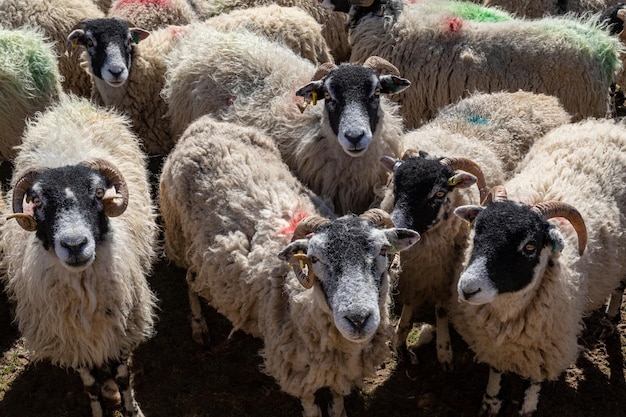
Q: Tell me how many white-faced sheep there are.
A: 1